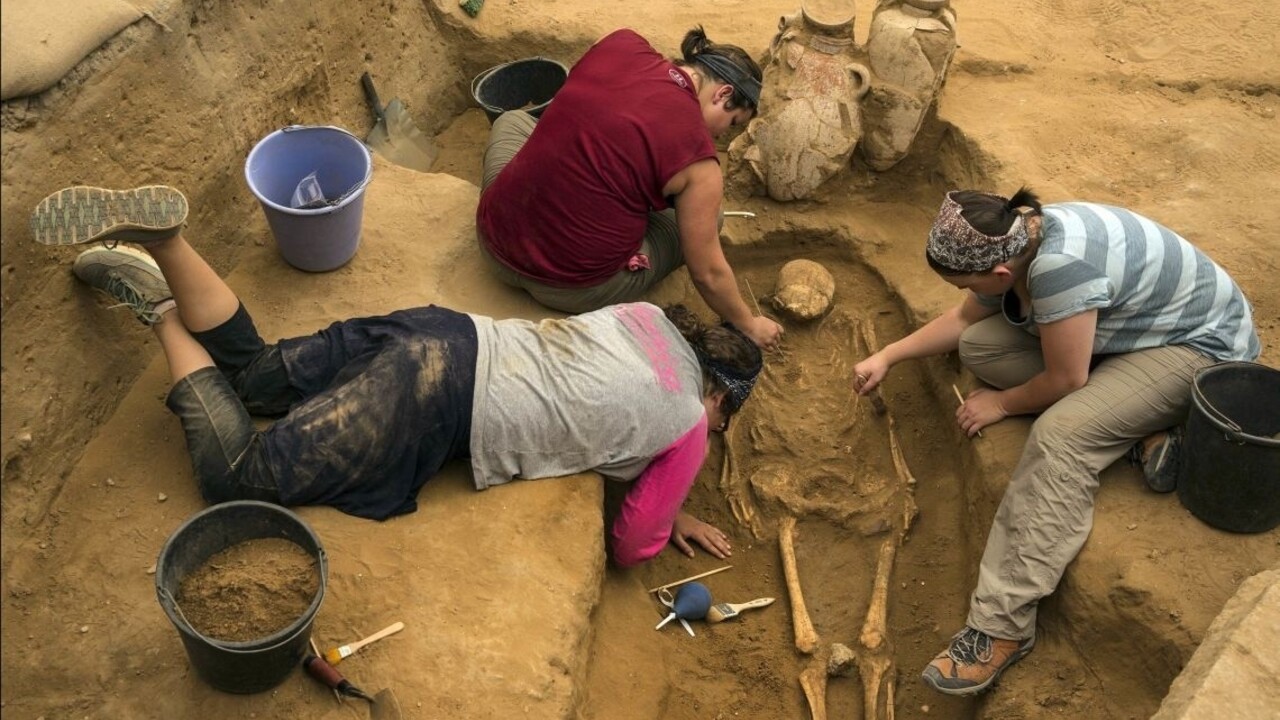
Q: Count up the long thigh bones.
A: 2